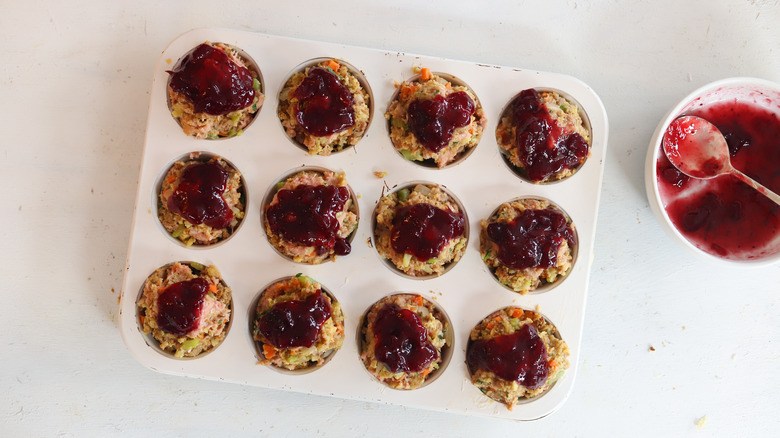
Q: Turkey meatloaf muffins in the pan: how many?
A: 12